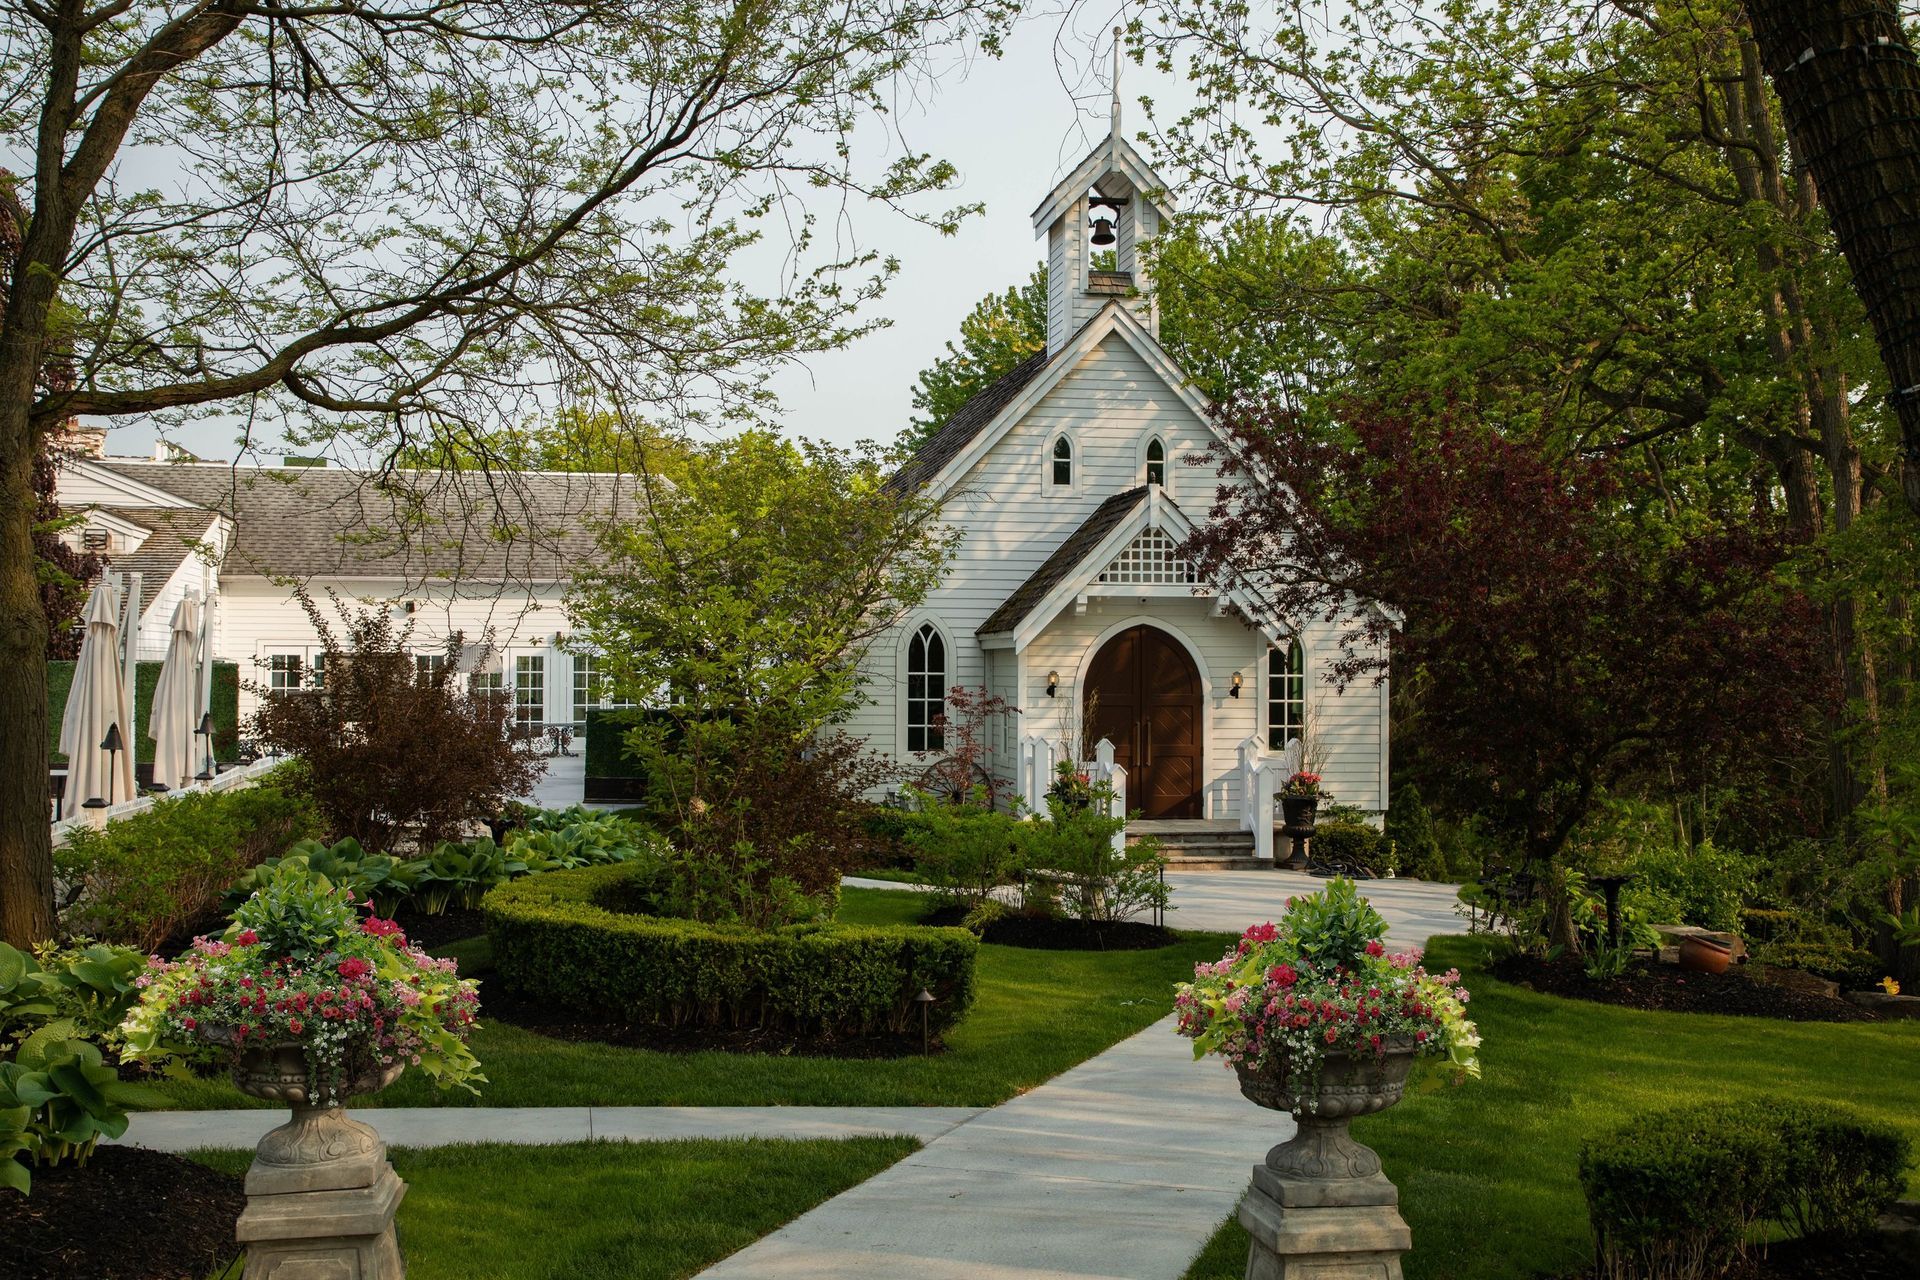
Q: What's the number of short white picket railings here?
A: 2